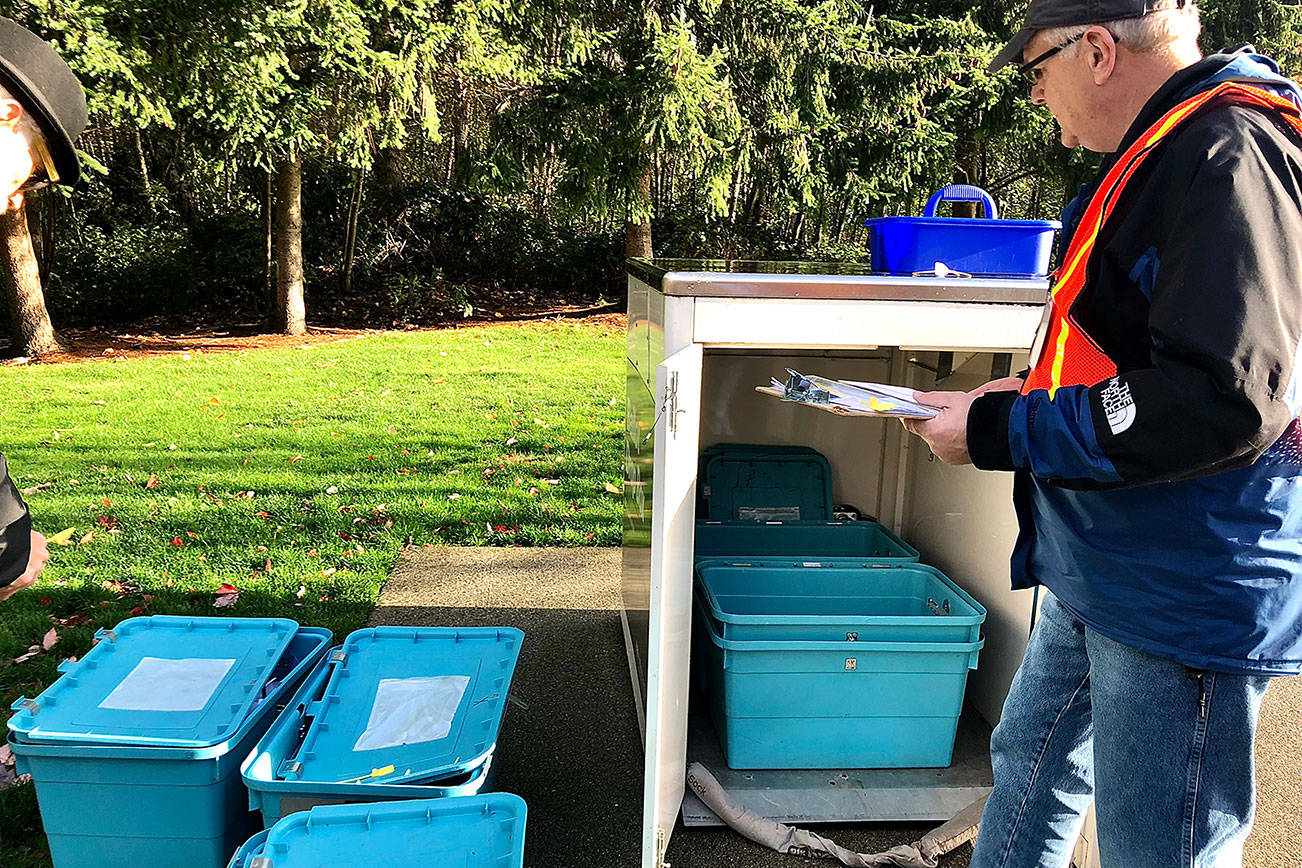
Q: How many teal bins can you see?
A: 6